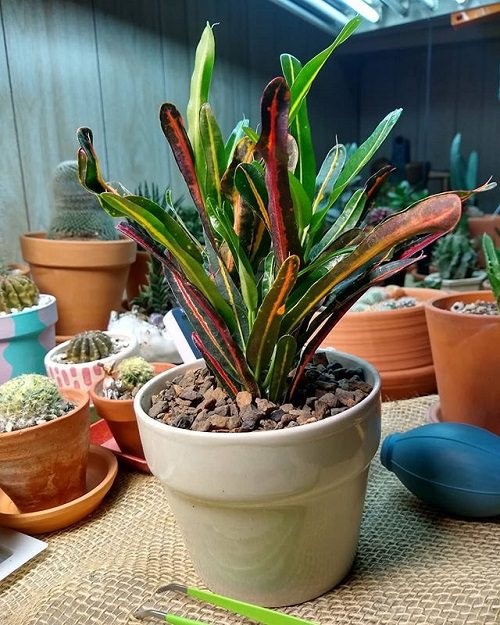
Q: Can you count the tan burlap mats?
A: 1